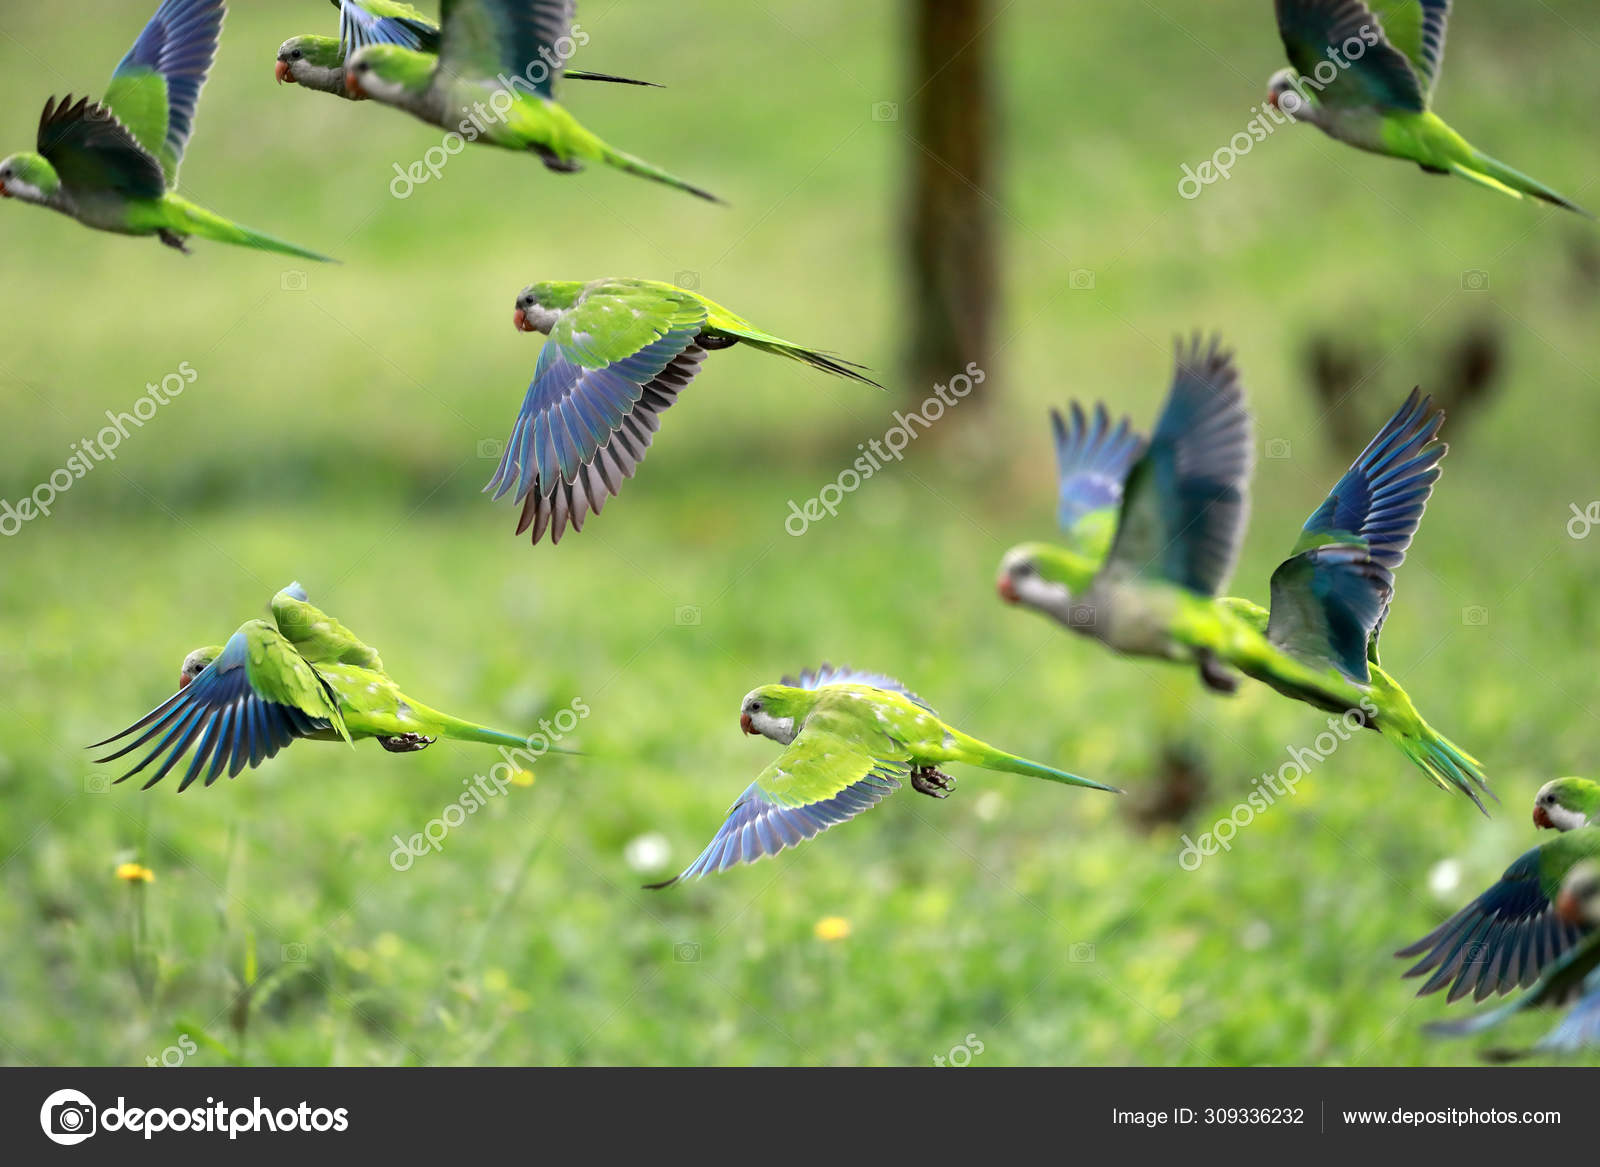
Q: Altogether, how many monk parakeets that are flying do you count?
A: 11